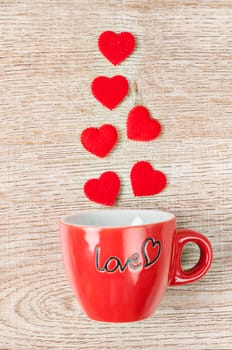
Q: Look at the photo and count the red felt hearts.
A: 6